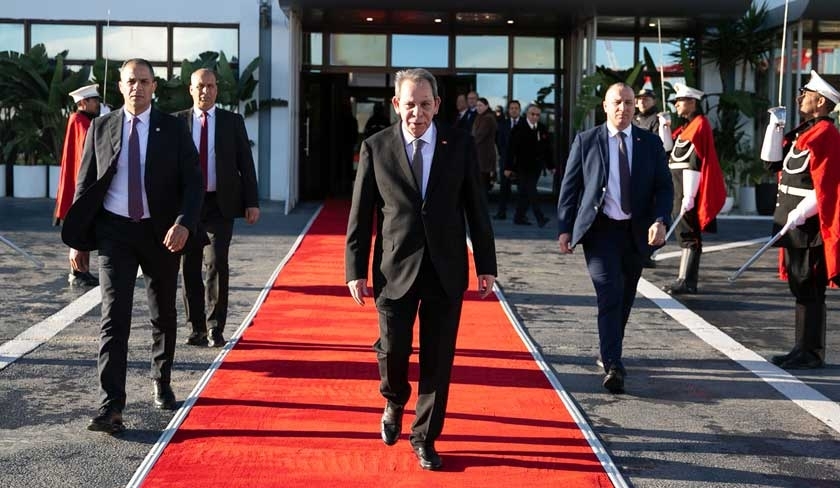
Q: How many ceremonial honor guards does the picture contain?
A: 3